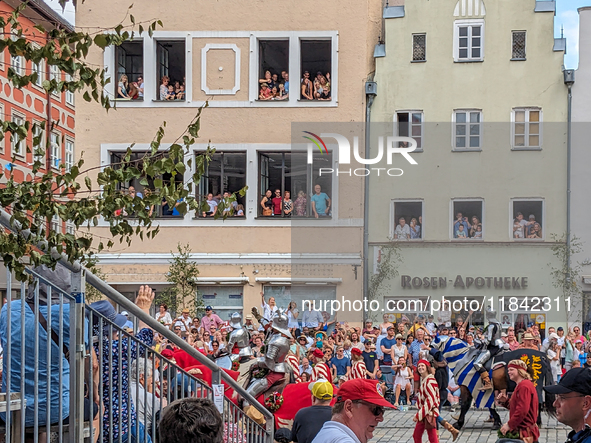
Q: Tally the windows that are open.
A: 11